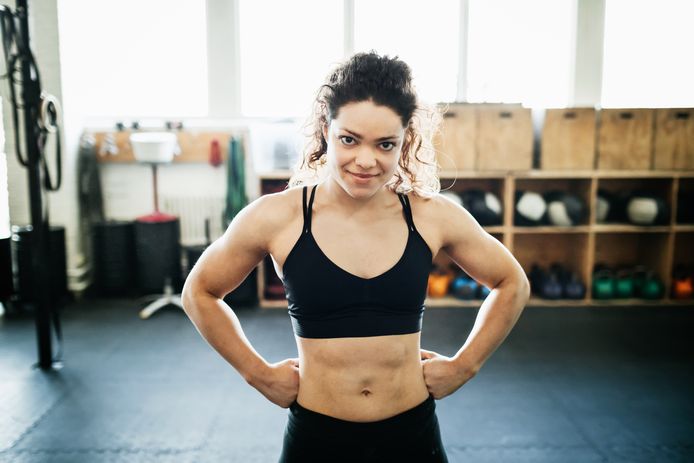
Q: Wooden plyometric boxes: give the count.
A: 5